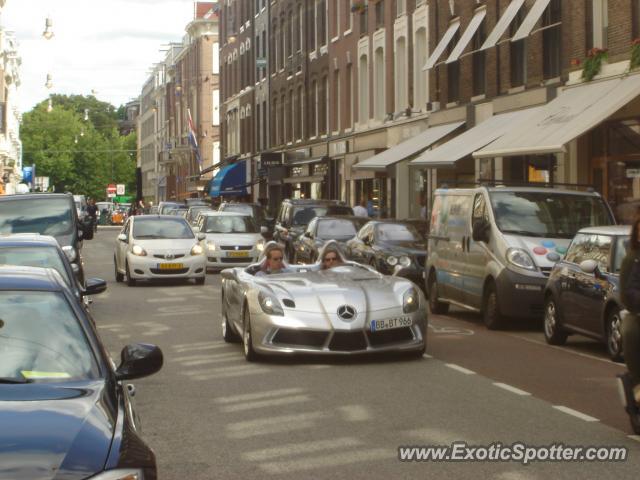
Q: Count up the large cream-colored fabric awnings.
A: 3